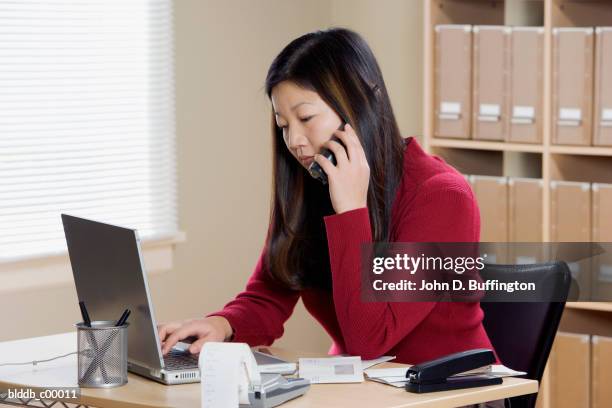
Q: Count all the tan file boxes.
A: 11